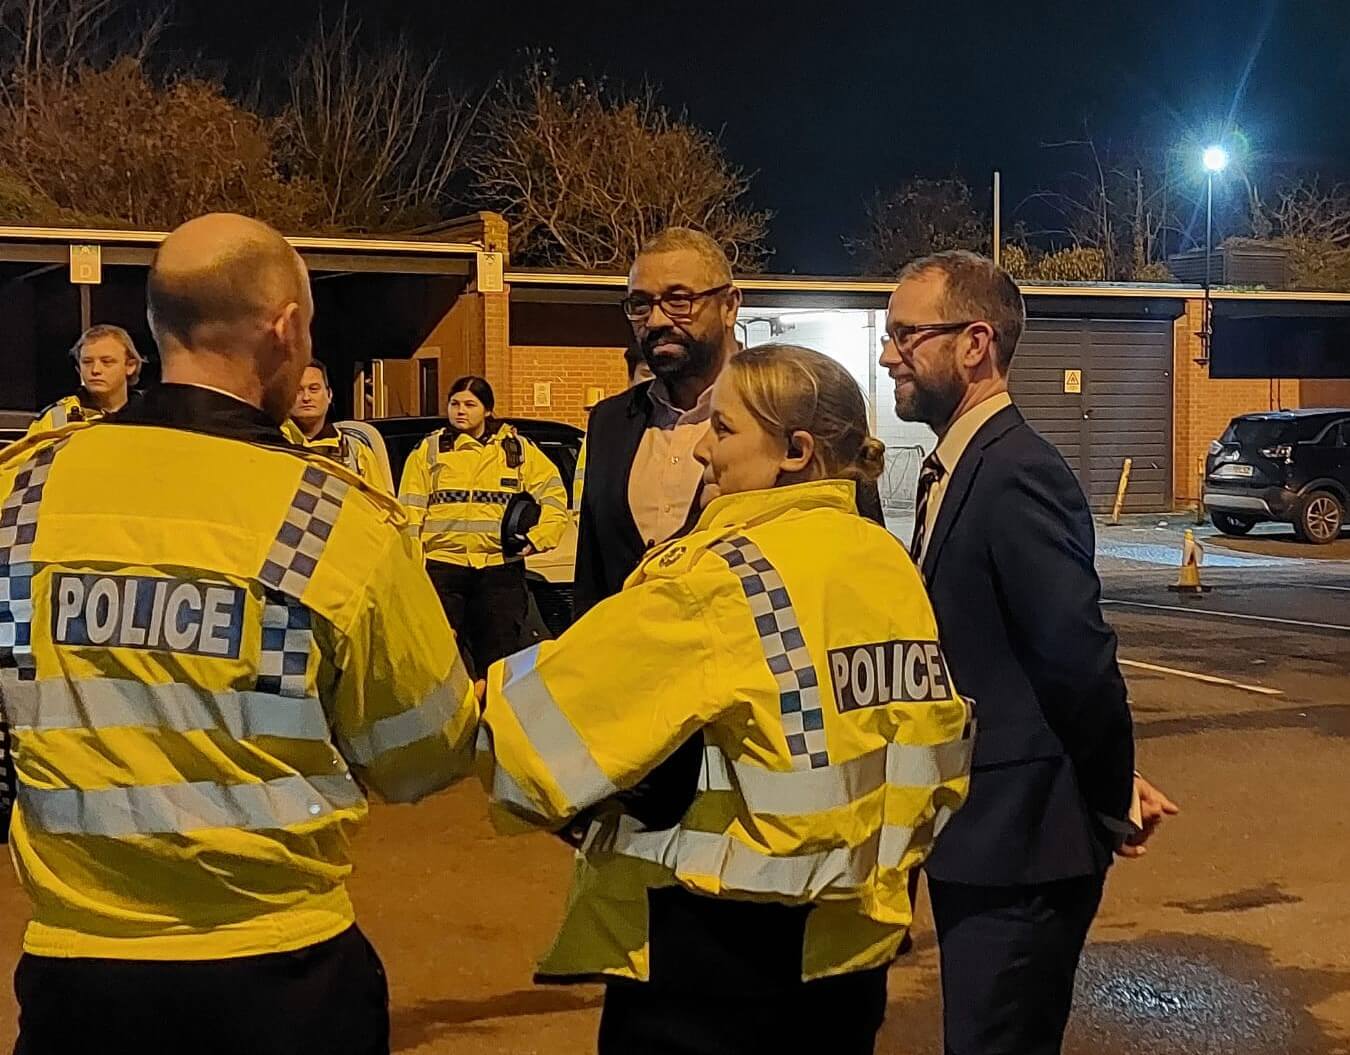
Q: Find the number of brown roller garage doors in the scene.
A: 1